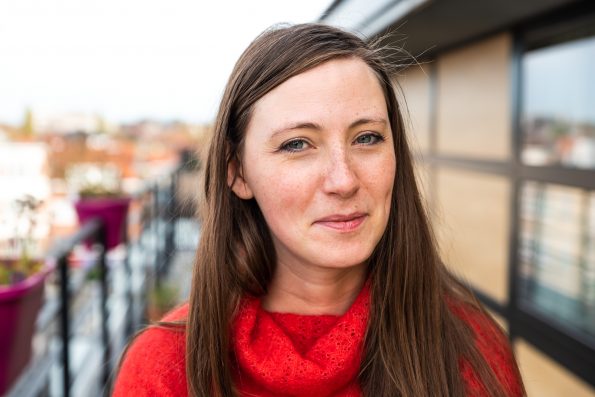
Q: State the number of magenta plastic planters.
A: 2